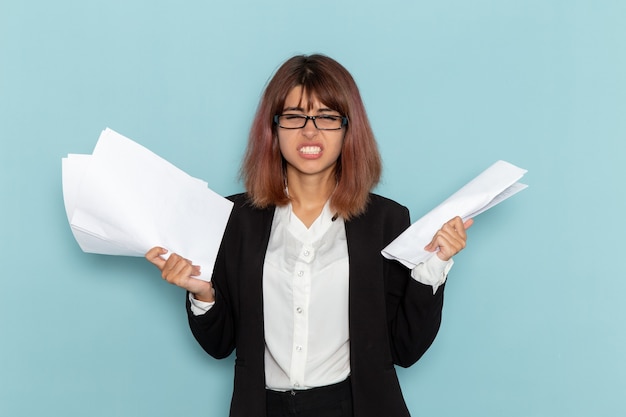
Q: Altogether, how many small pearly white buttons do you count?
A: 5